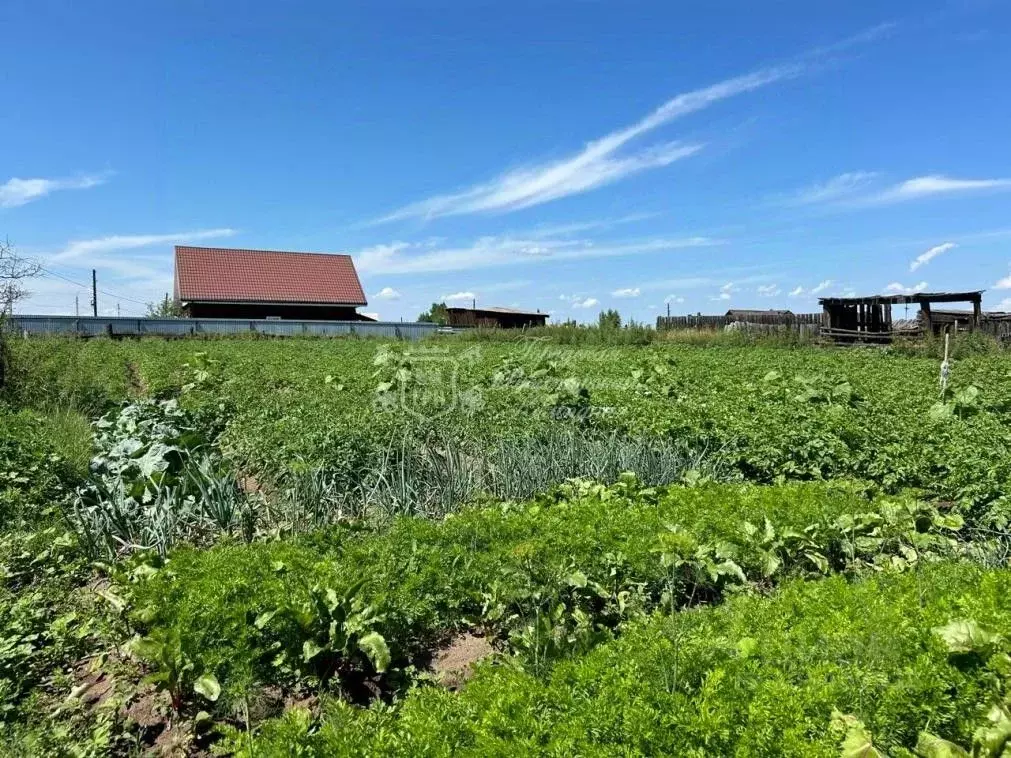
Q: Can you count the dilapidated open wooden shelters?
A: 1